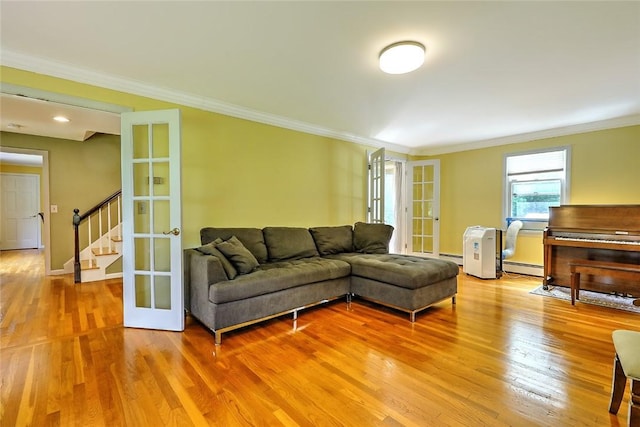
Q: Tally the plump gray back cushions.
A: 4